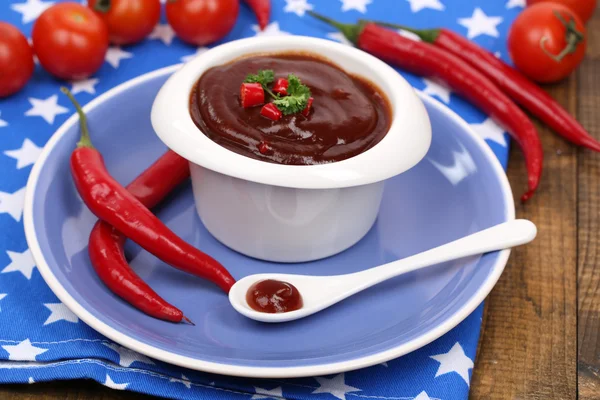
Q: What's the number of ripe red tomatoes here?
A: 6